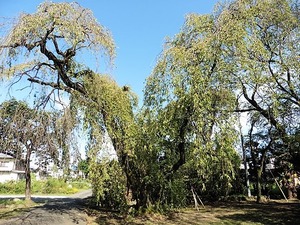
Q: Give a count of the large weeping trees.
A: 2